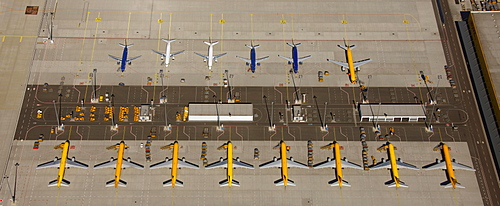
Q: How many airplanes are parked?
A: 14